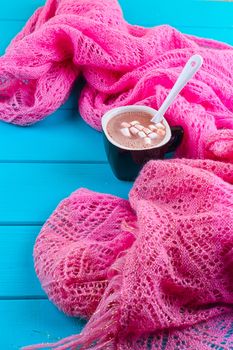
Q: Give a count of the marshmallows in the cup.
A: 12